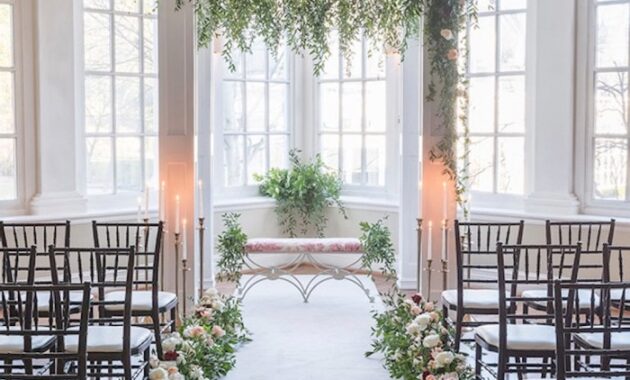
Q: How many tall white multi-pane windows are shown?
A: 6